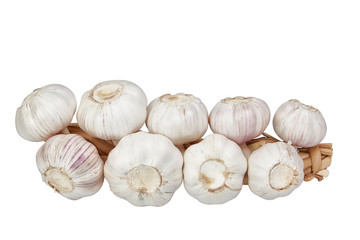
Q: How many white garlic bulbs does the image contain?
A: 9